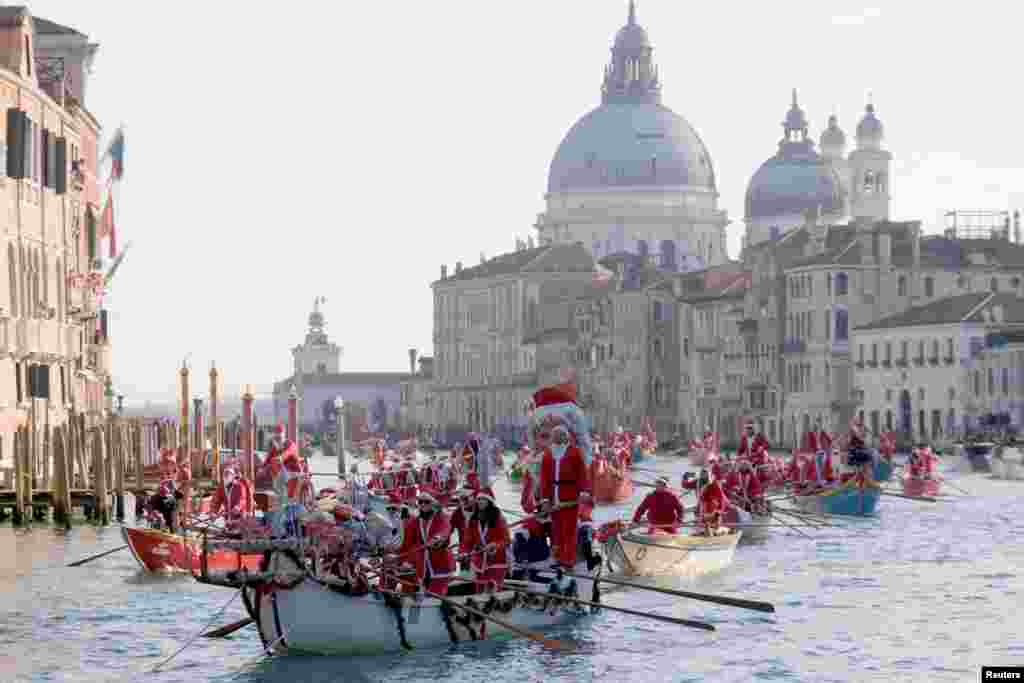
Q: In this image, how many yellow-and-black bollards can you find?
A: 0